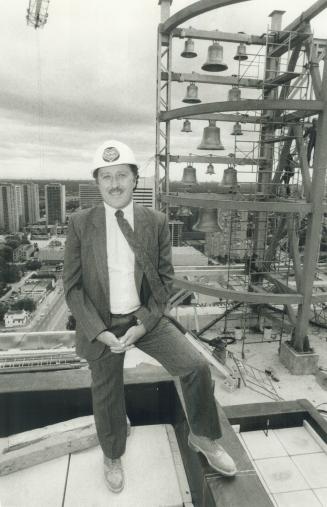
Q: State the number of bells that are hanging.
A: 13